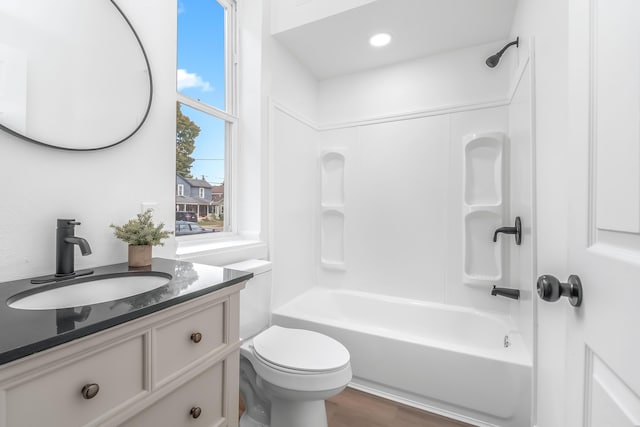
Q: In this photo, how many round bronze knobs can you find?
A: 3